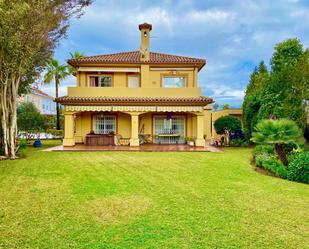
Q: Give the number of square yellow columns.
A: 3